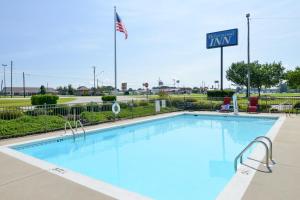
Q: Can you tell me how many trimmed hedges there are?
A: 3